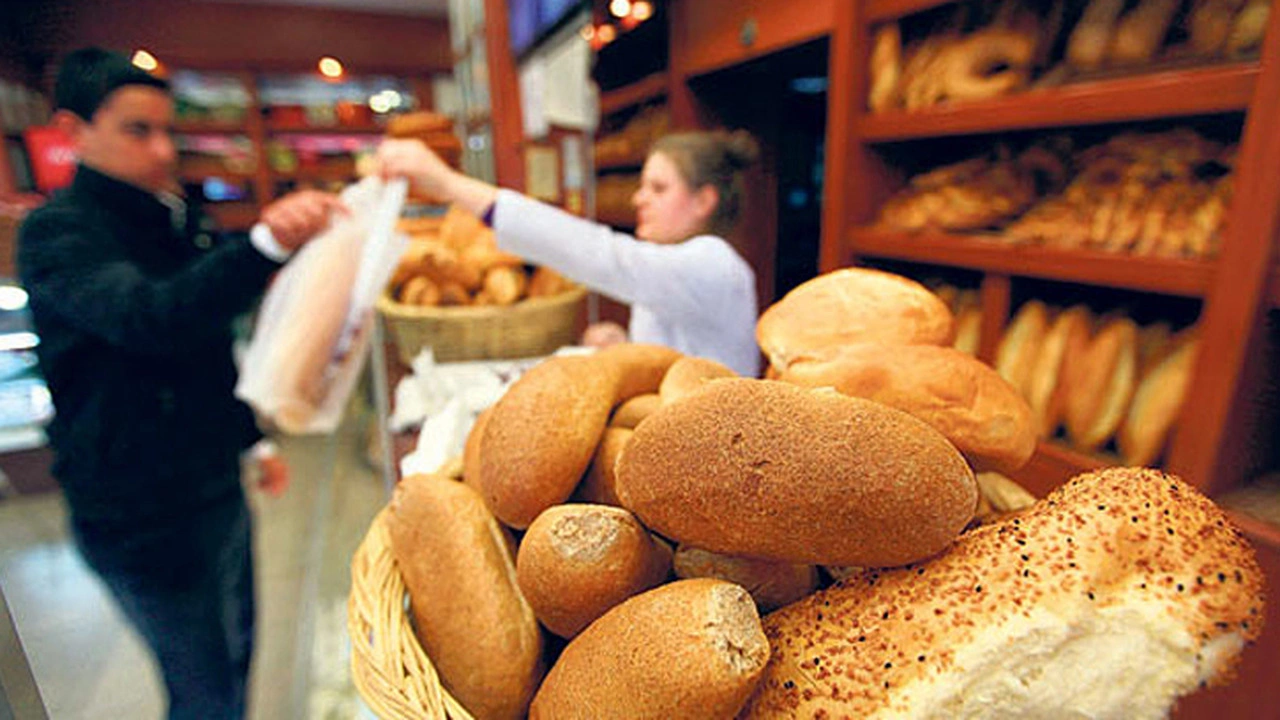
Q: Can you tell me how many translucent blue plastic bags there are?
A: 0